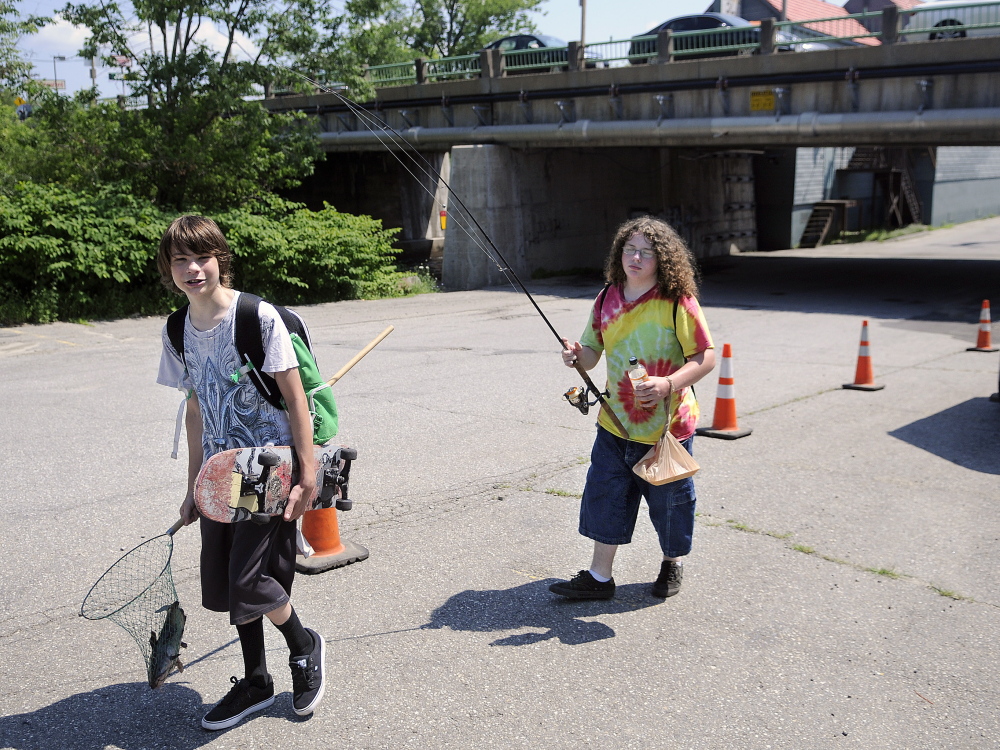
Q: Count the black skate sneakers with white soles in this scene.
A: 2